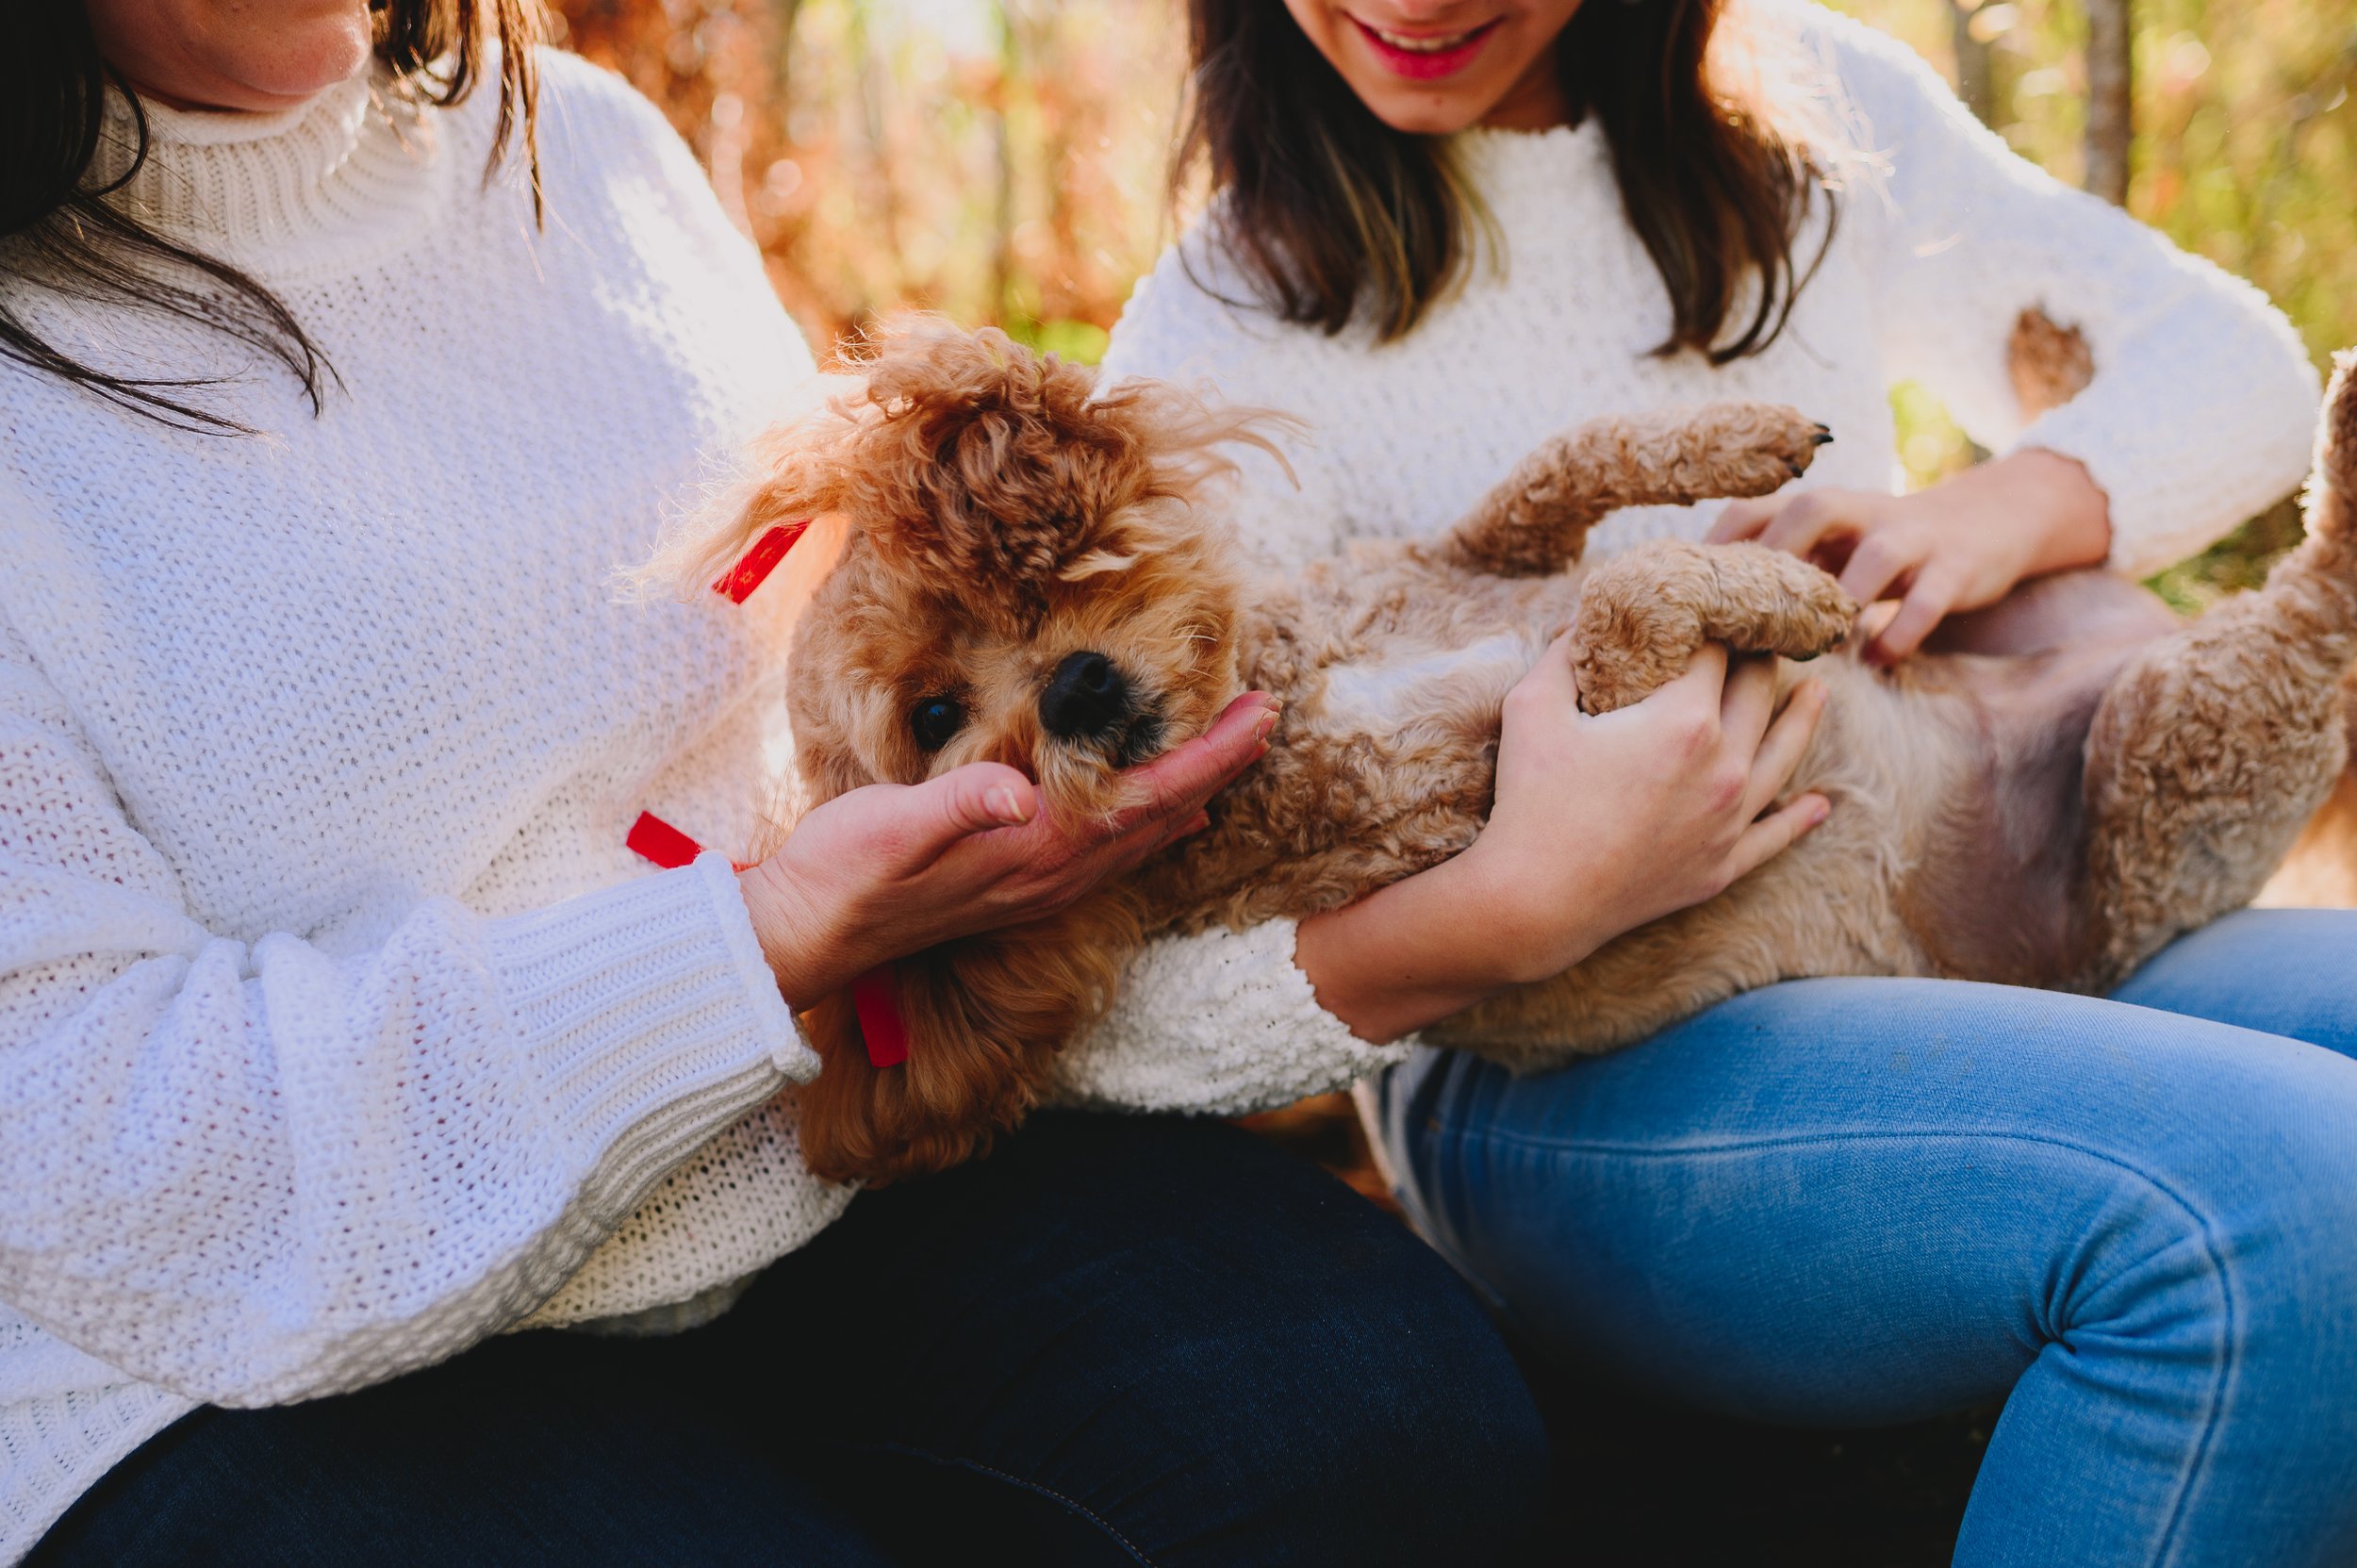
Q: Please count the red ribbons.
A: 3